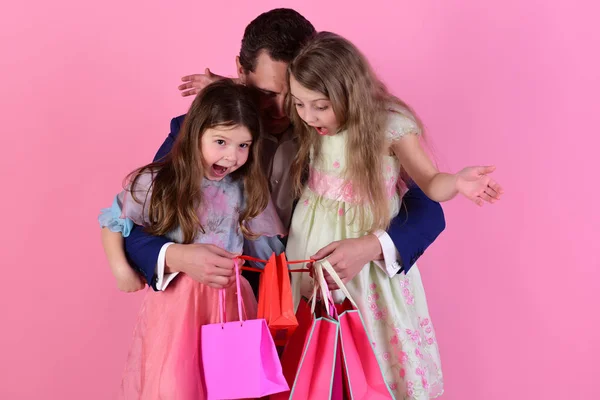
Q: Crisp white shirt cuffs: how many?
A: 2